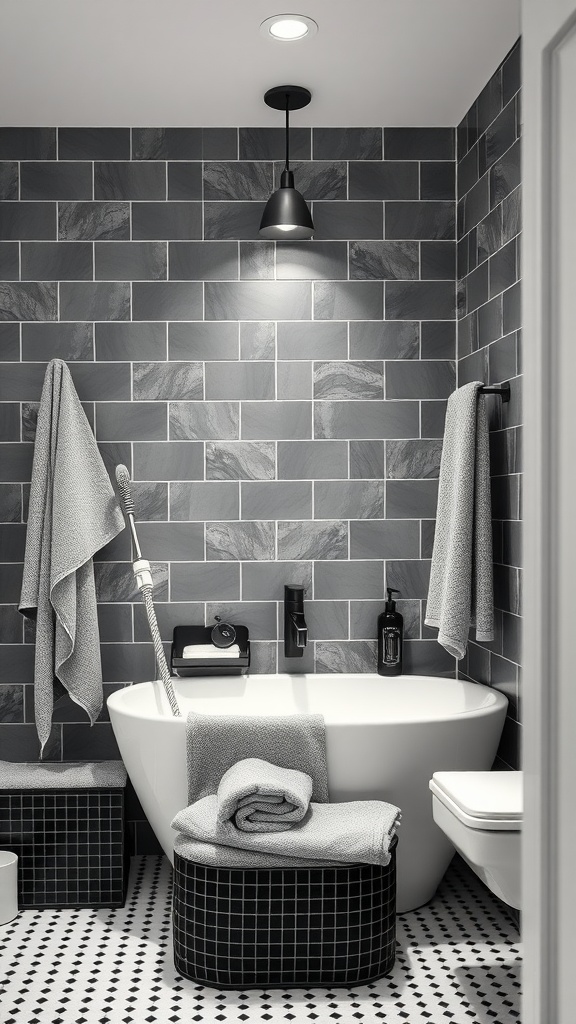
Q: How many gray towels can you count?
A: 5